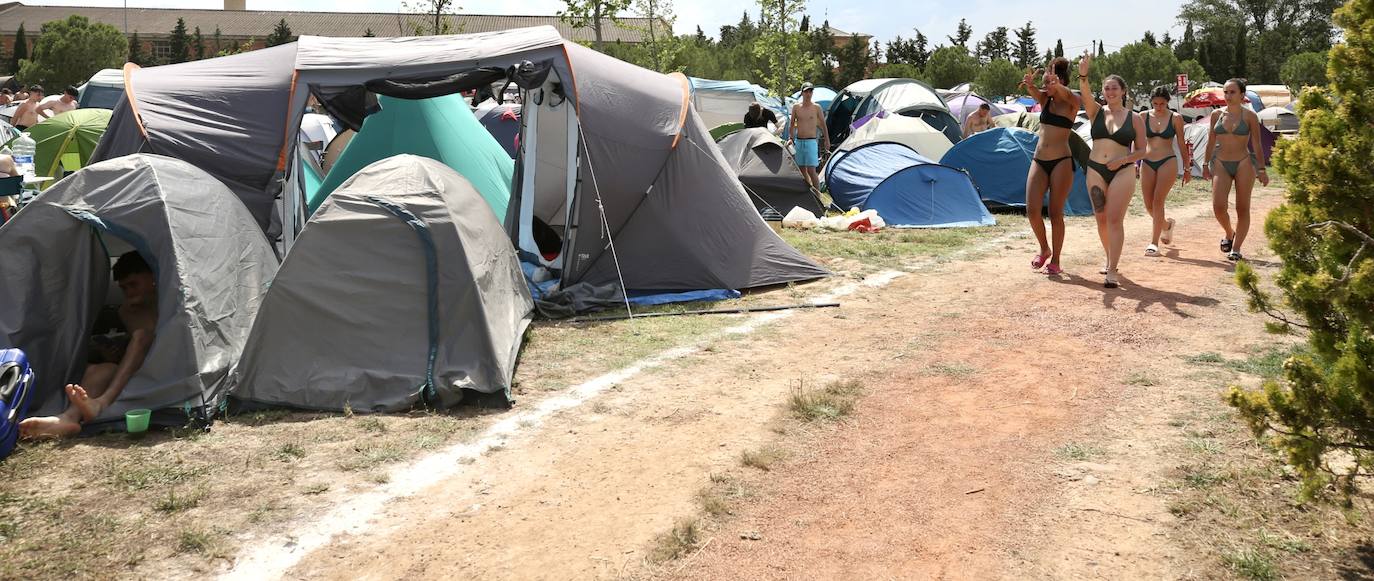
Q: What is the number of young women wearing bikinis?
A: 4